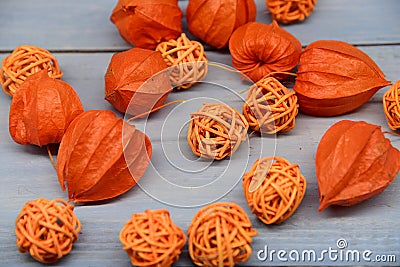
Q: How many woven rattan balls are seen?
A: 10